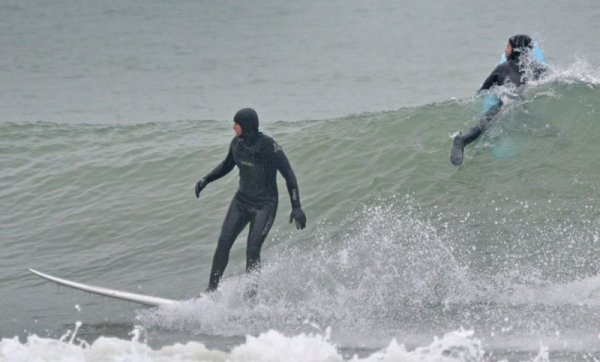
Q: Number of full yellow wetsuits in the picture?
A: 0